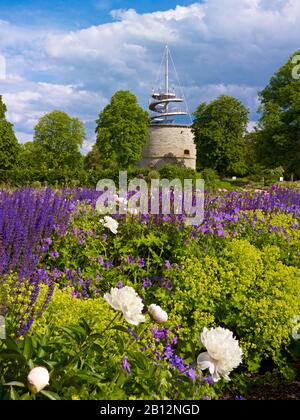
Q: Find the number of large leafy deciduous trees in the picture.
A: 5